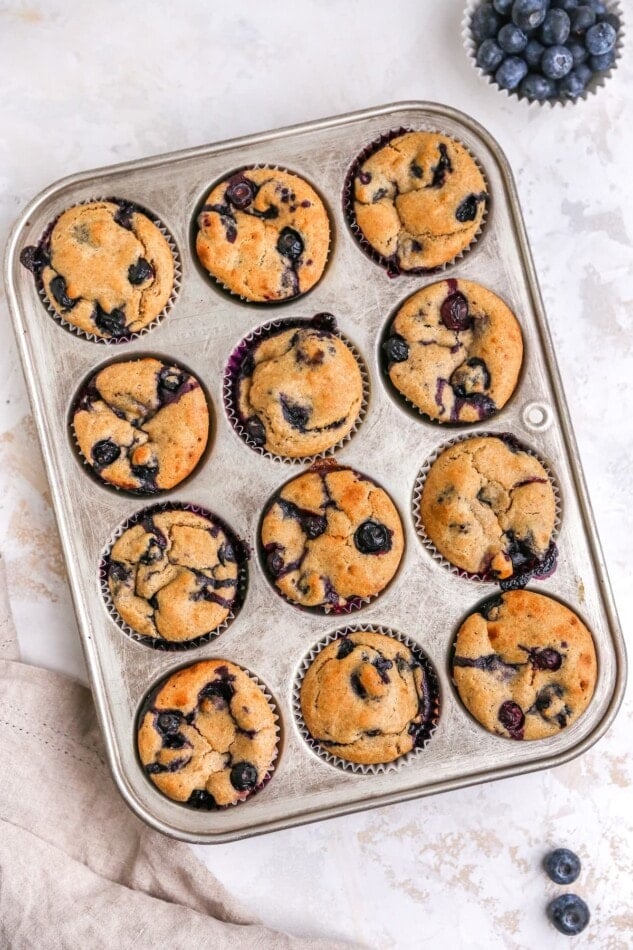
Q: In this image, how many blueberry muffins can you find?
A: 12